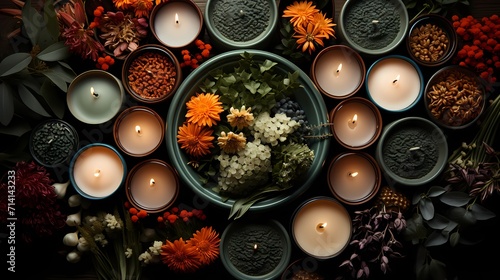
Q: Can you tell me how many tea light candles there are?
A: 10